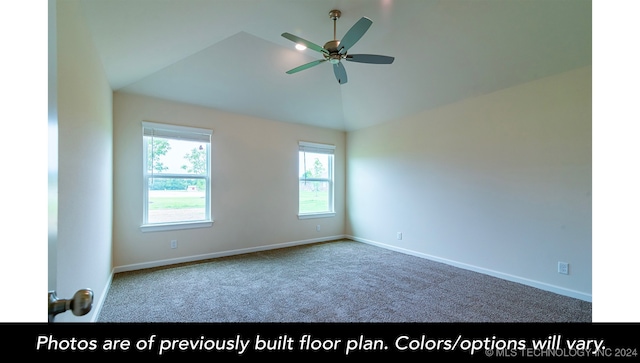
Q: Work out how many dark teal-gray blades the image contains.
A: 5